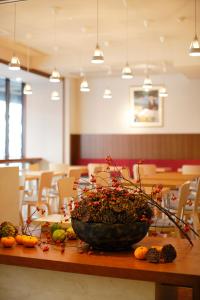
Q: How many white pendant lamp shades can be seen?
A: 11